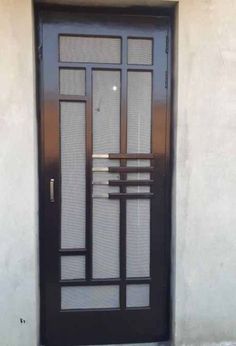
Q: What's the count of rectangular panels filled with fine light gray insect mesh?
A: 9